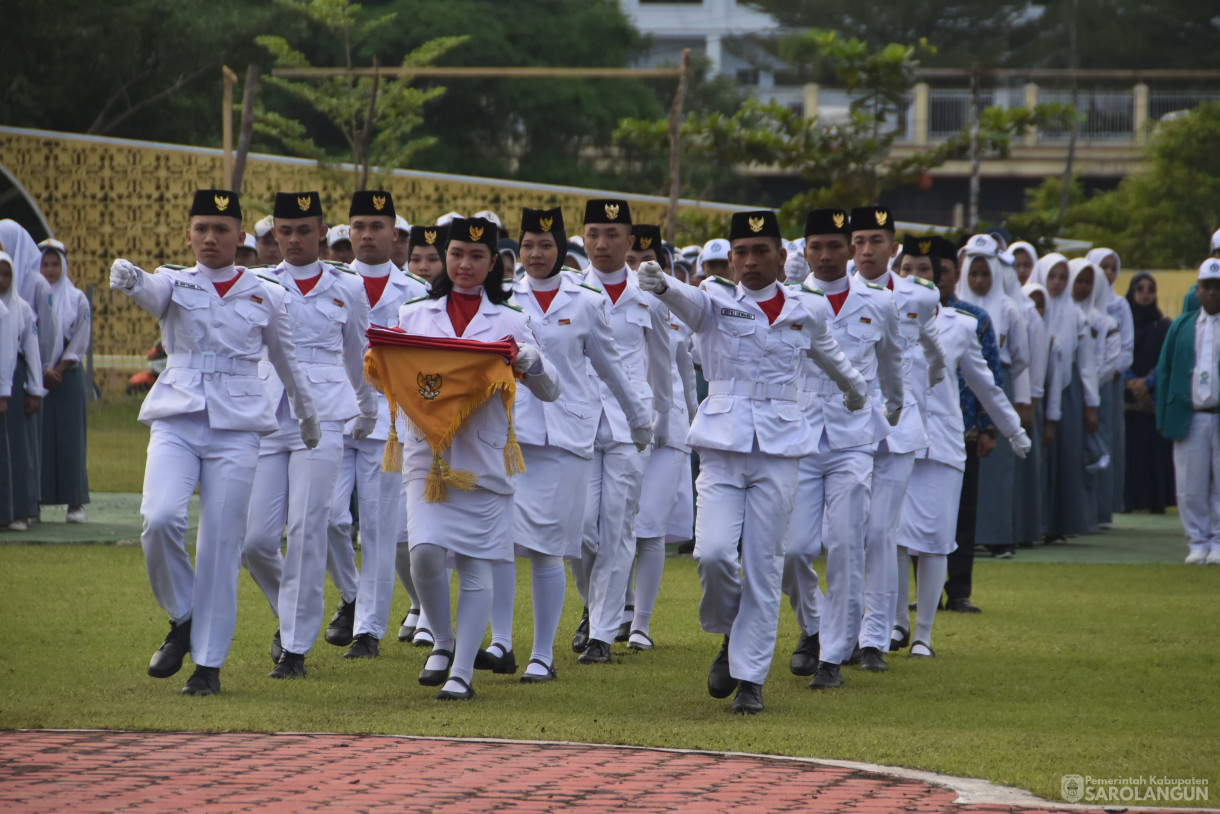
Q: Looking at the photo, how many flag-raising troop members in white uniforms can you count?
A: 12